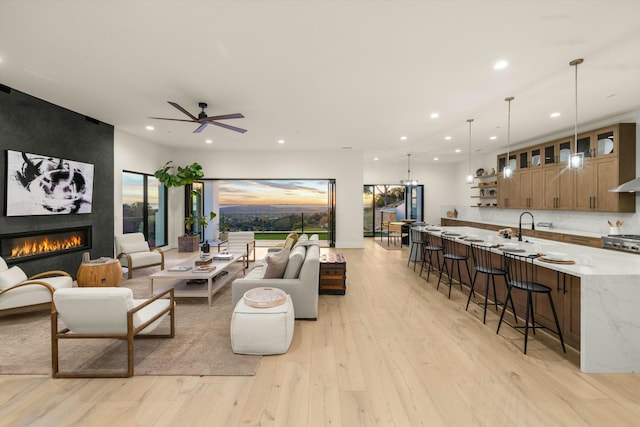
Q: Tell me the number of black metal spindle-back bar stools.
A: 5